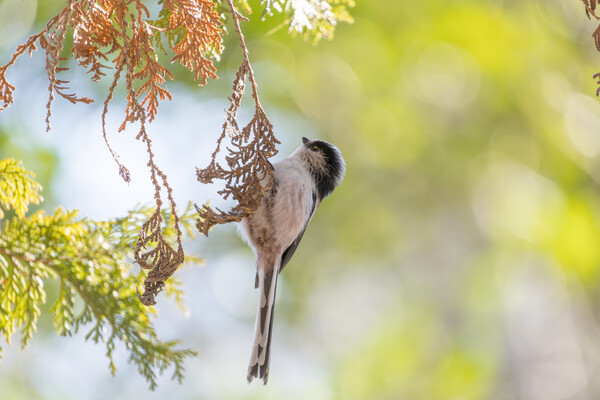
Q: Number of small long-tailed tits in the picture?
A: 1